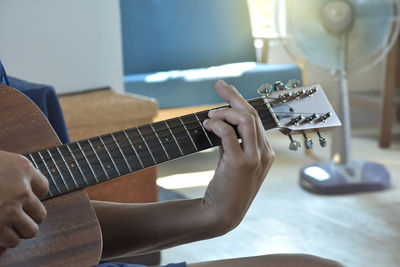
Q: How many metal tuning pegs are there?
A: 6